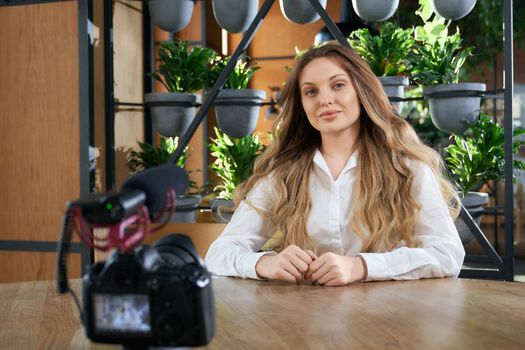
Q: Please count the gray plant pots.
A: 12